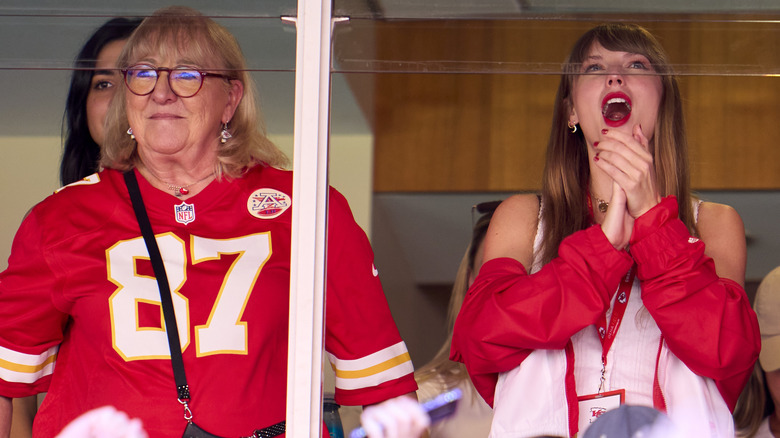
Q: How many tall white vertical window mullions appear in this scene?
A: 1